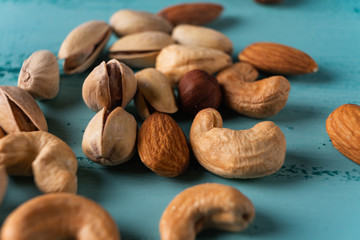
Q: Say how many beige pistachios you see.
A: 9